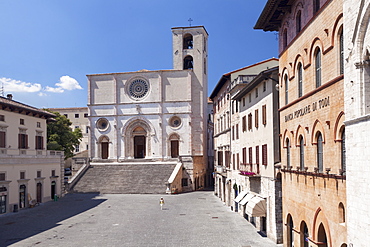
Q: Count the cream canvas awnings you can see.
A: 3